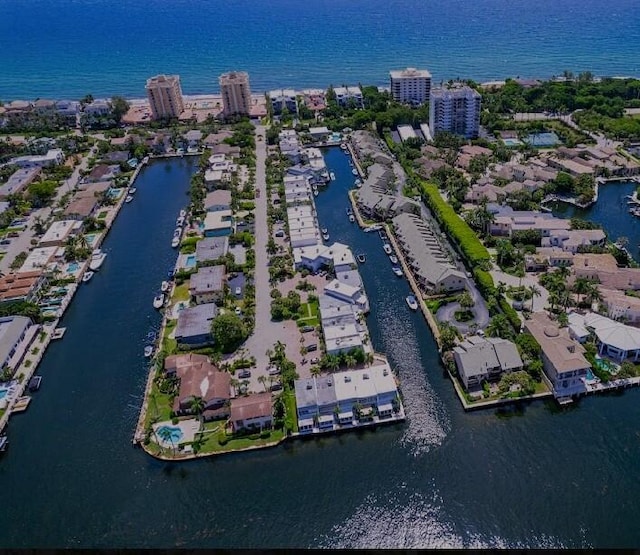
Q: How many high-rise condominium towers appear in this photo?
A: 4